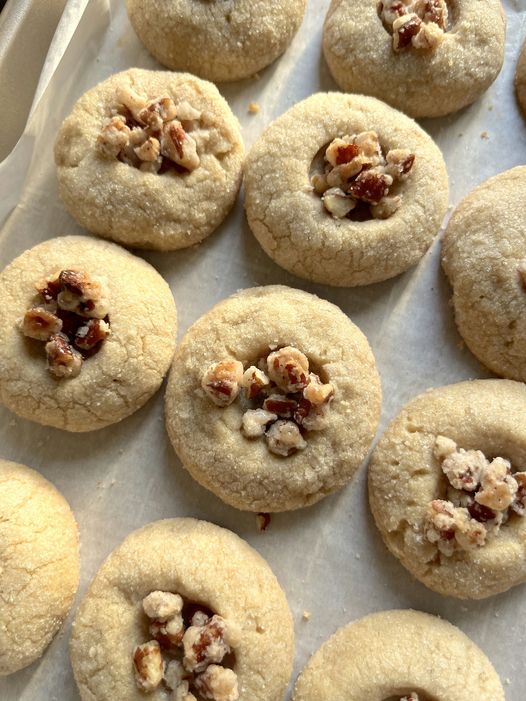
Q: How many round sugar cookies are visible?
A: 12